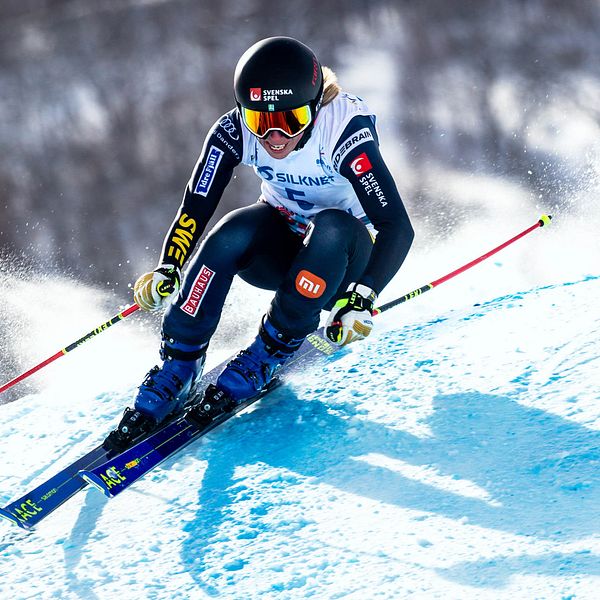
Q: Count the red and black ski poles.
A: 2